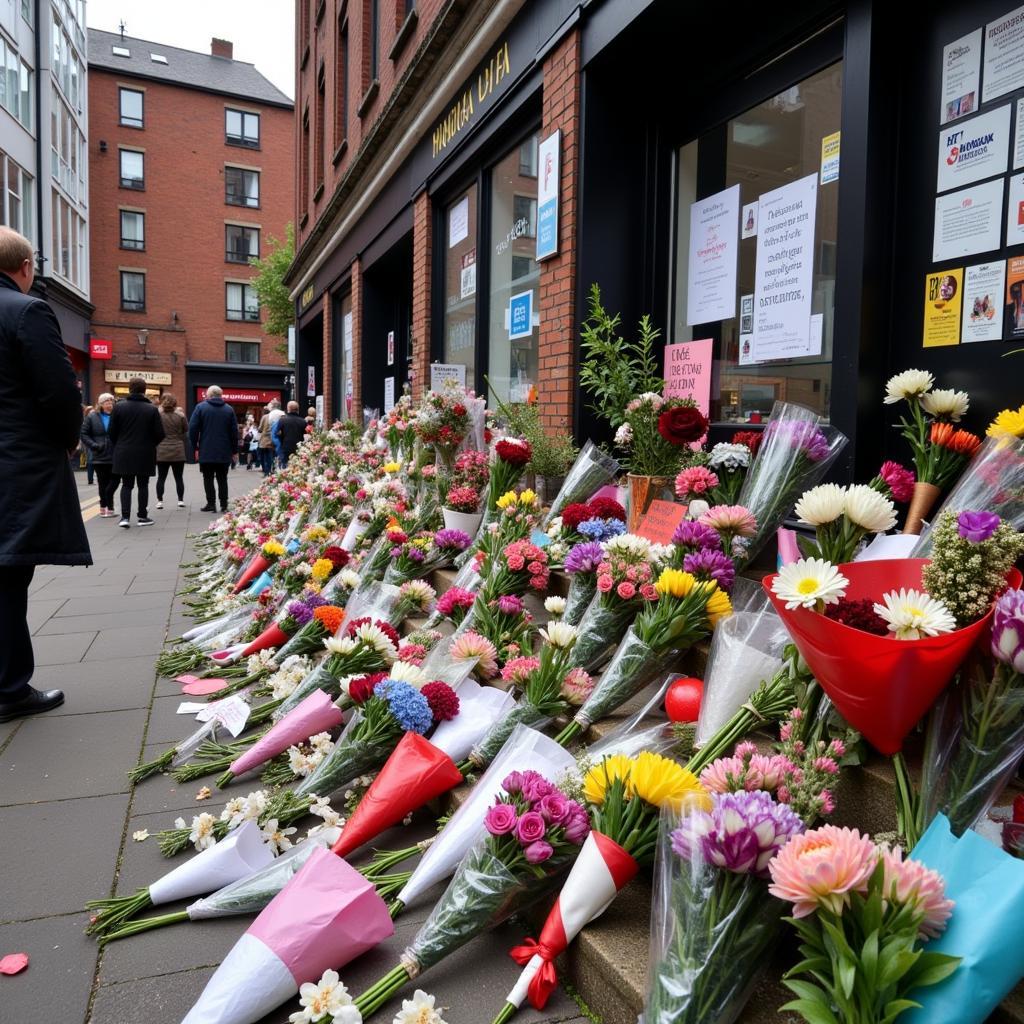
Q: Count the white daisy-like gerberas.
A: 2